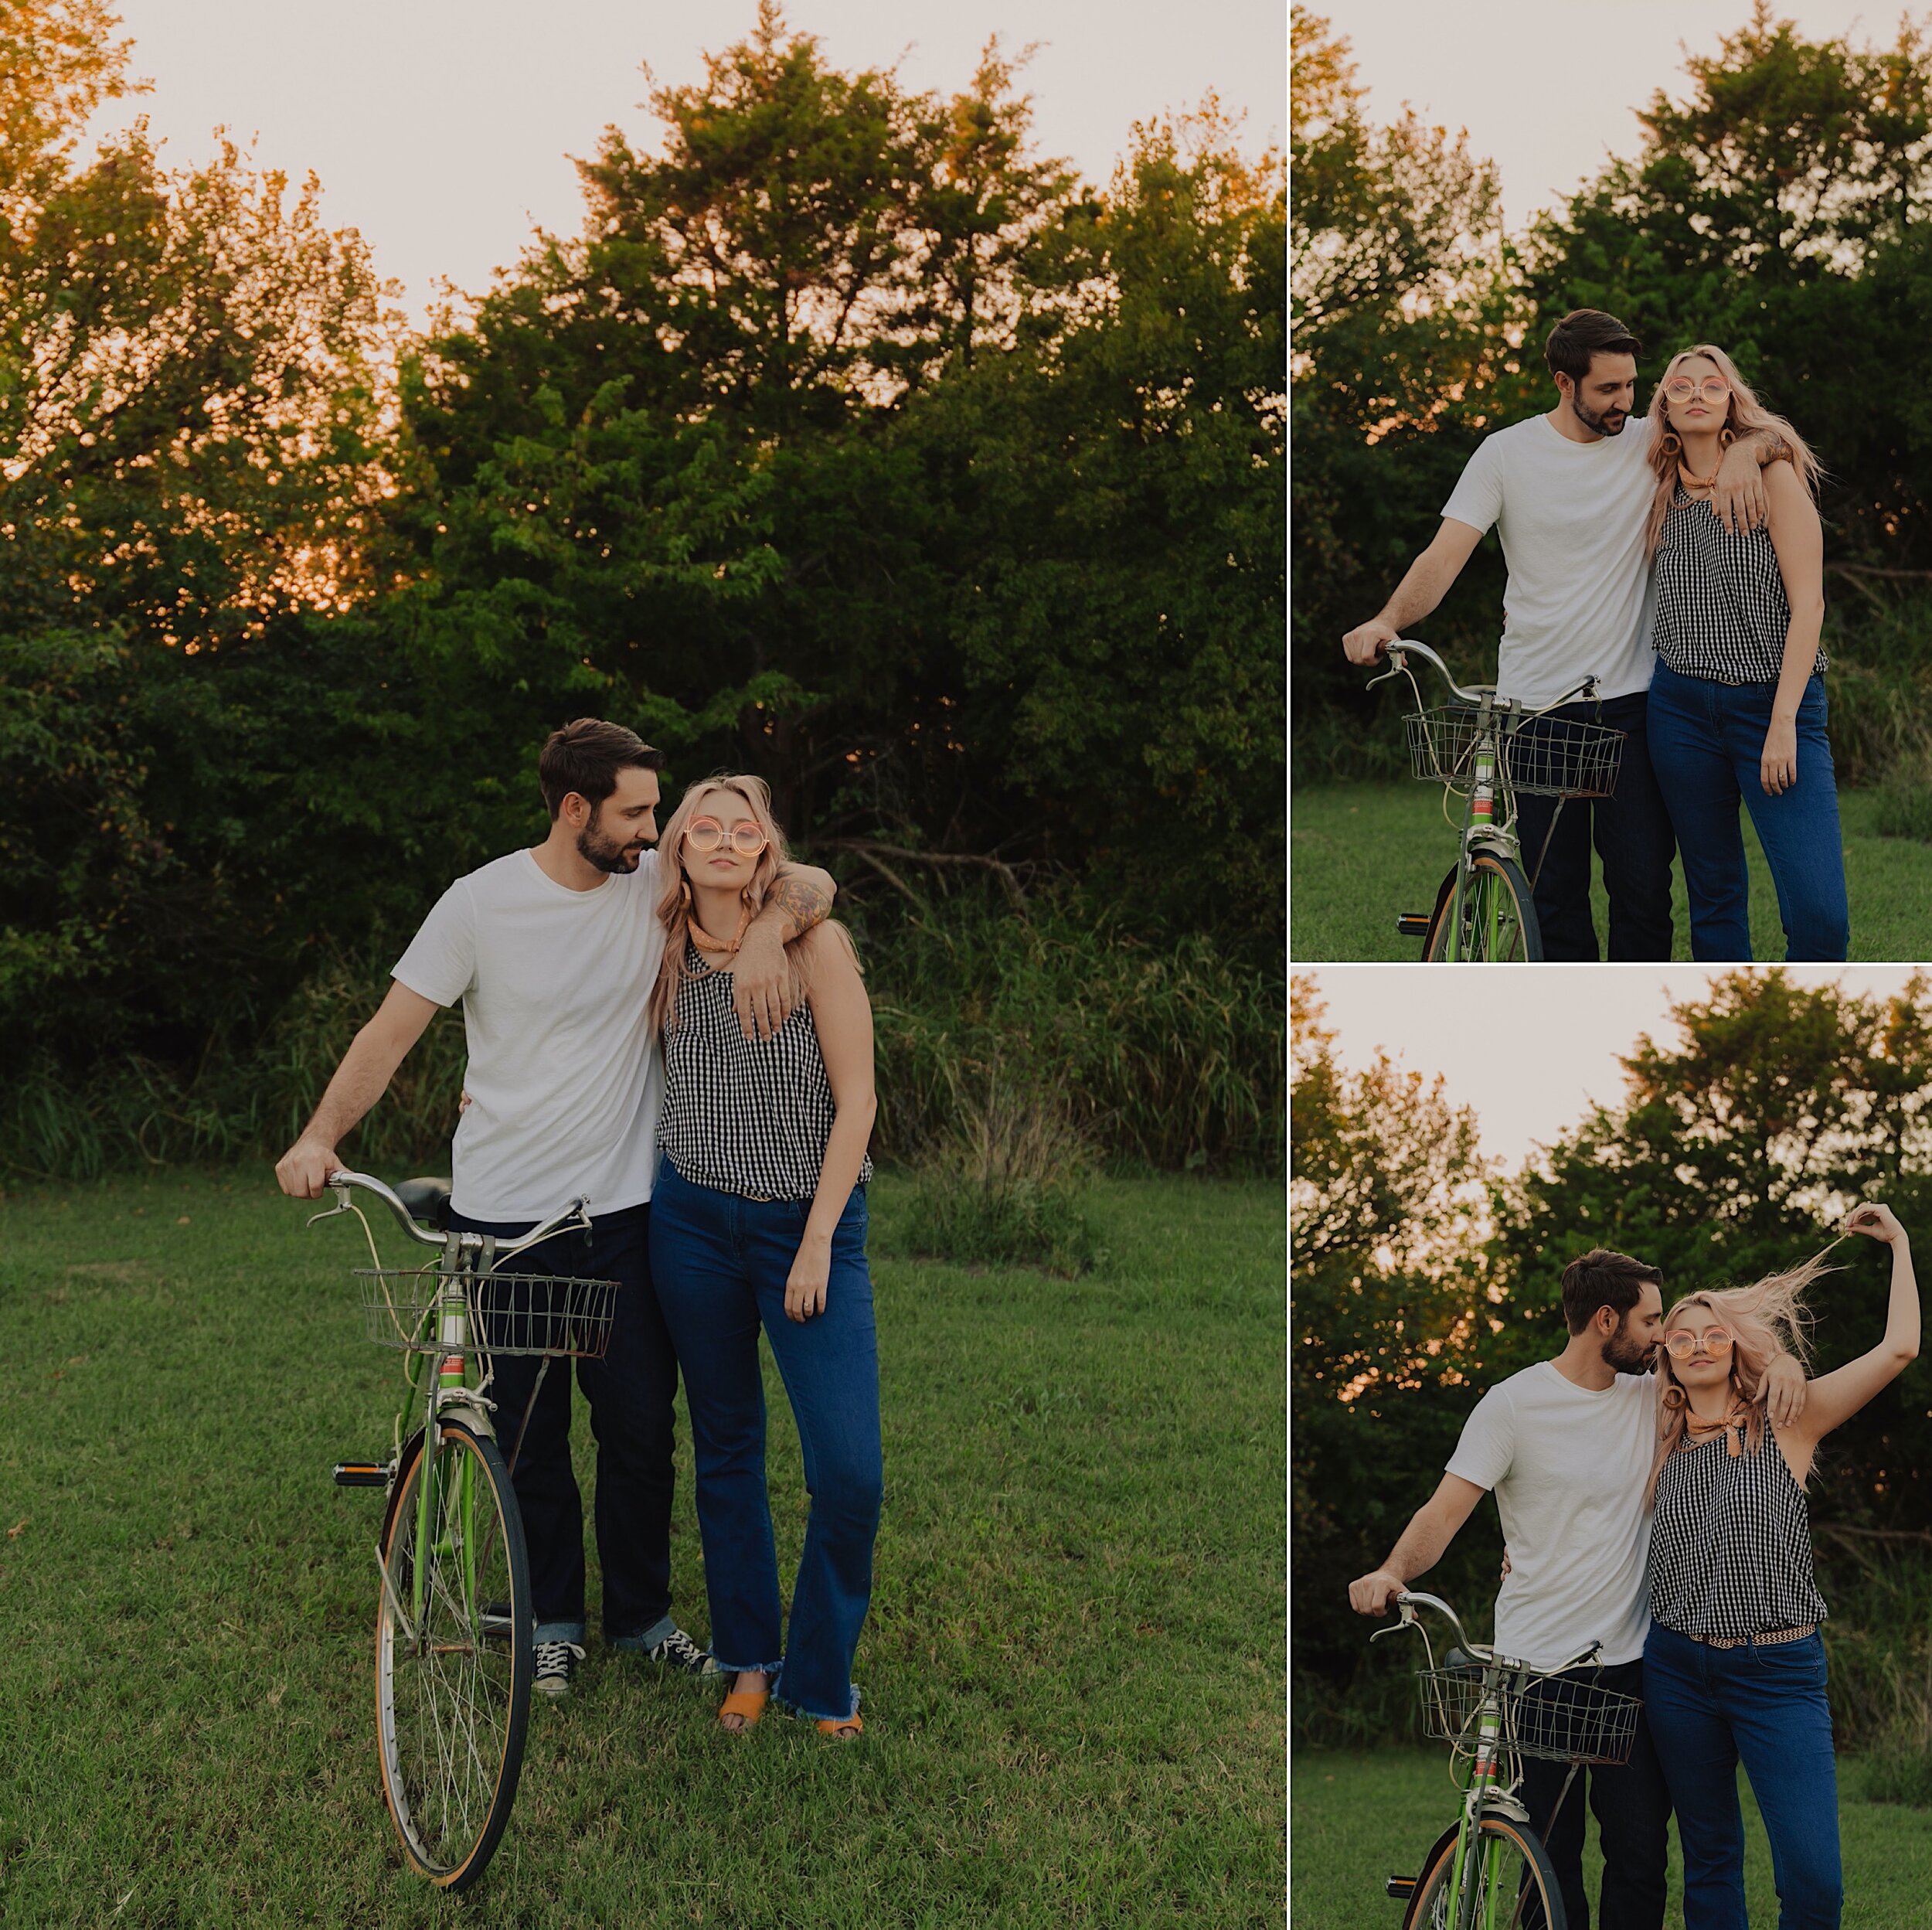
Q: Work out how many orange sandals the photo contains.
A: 2